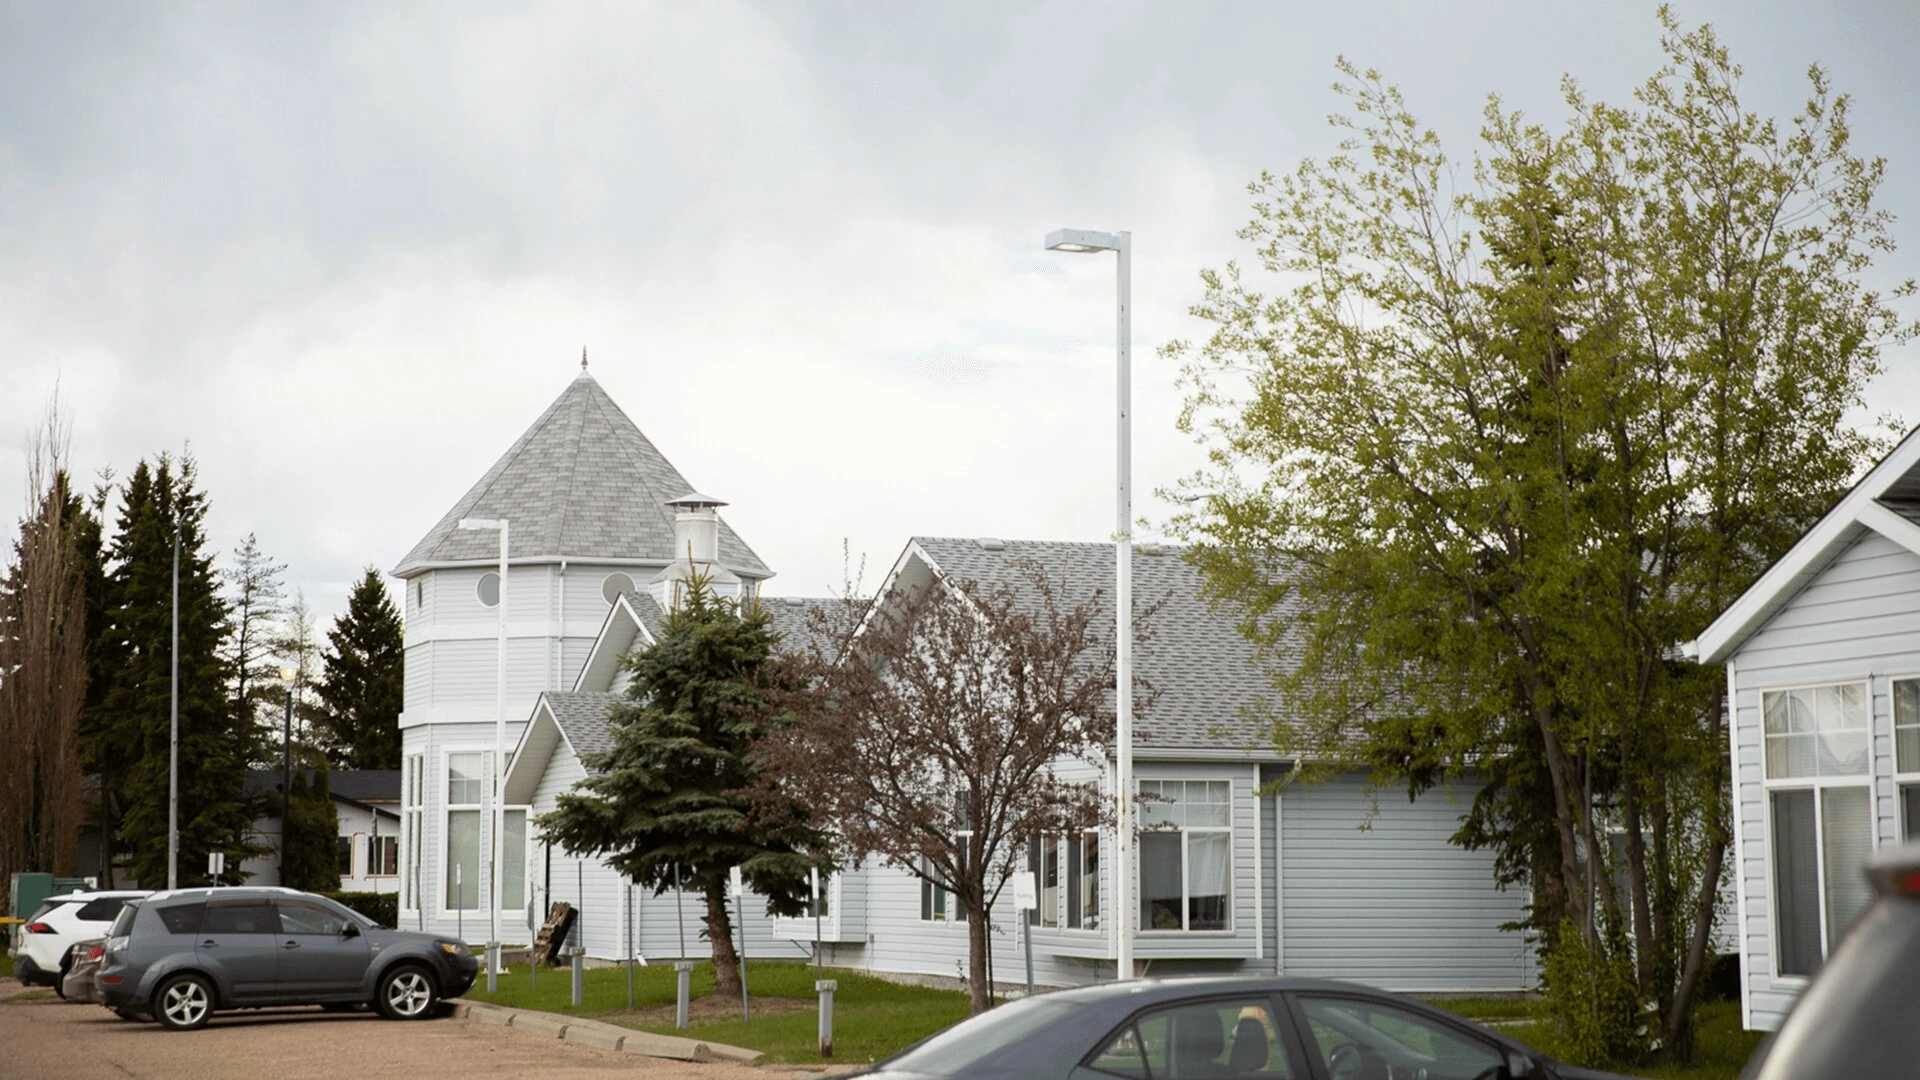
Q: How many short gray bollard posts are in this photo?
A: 4